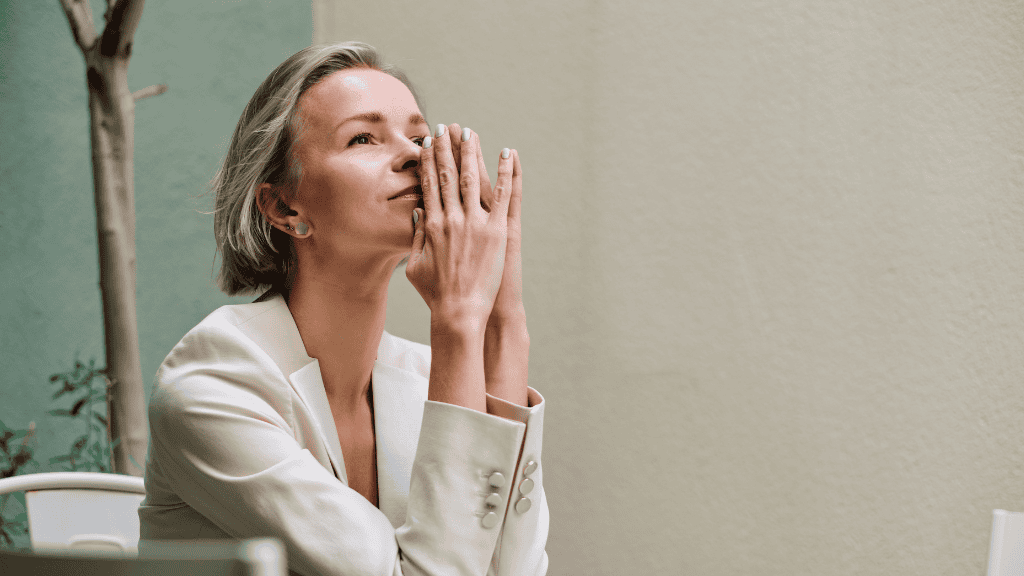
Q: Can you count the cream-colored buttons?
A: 6